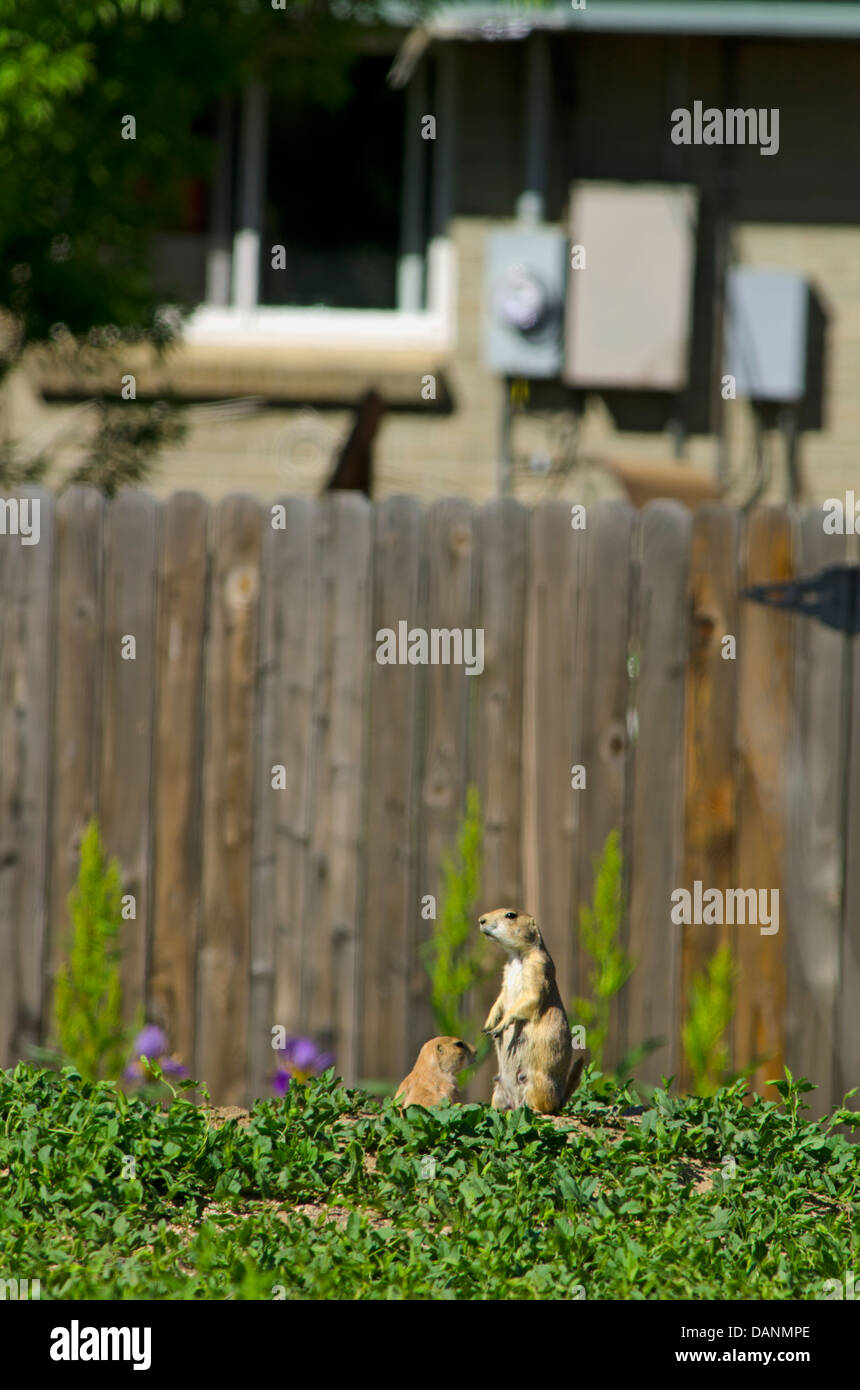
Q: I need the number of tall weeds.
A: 4